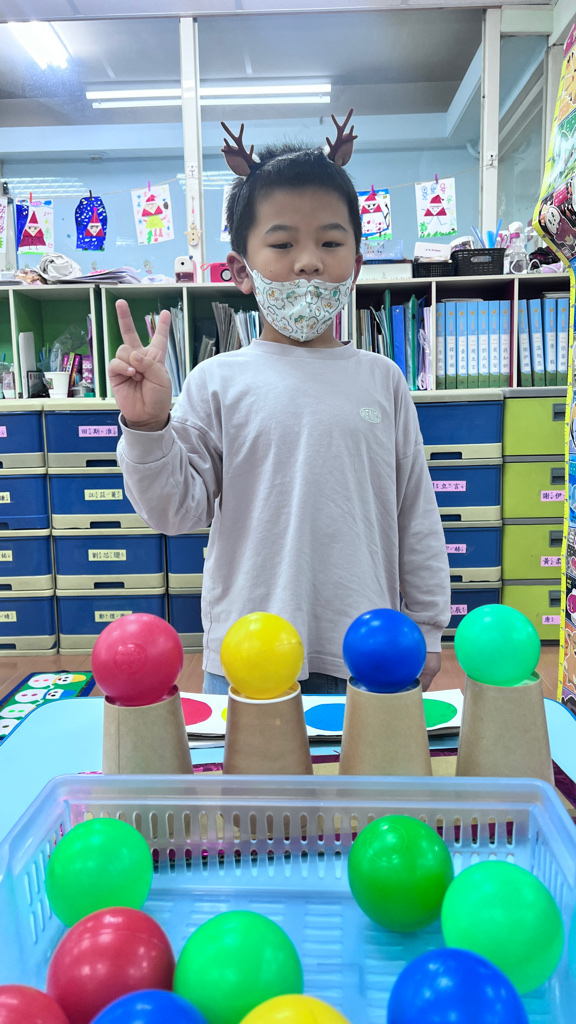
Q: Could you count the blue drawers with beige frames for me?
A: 14